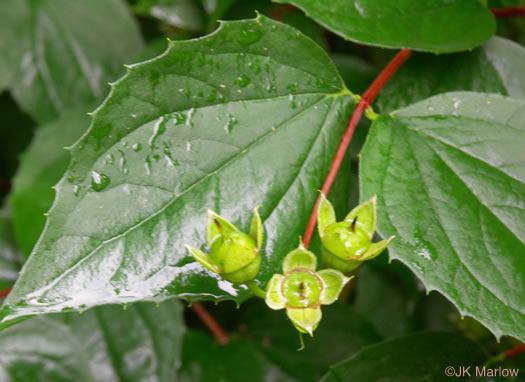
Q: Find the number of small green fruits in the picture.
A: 3